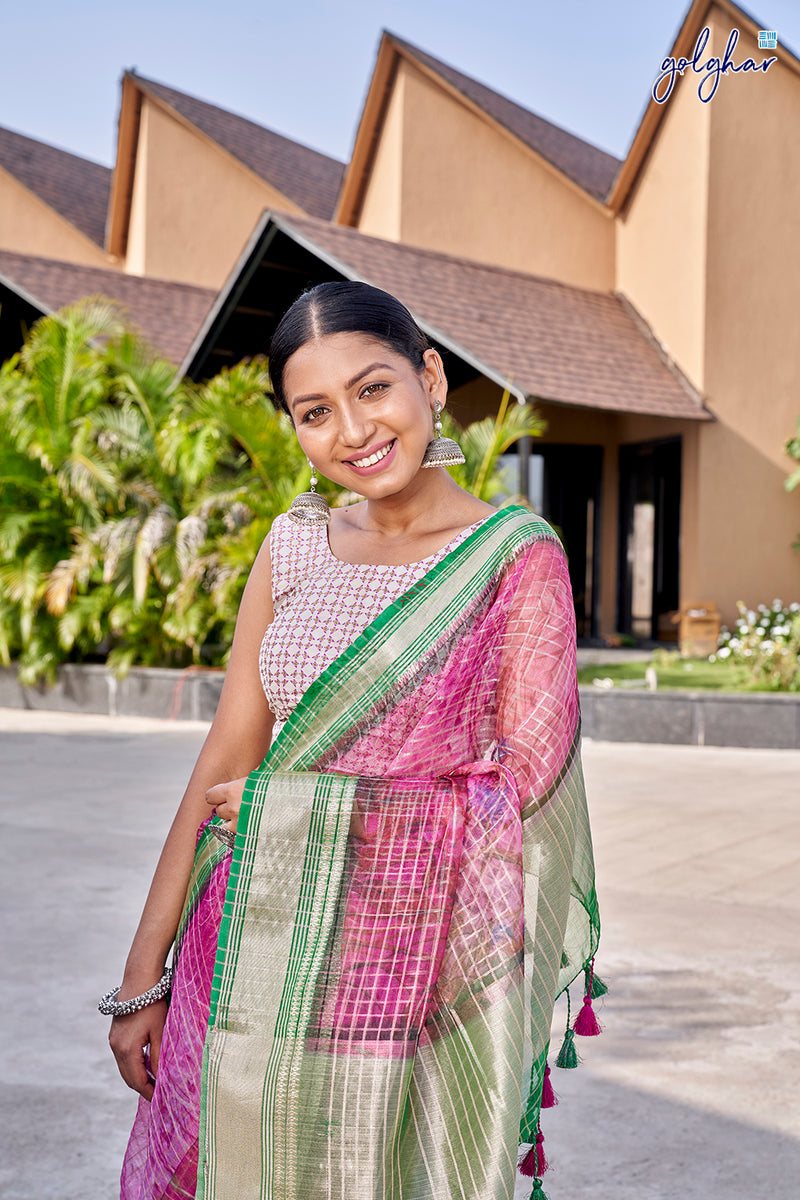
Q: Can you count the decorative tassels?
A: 6